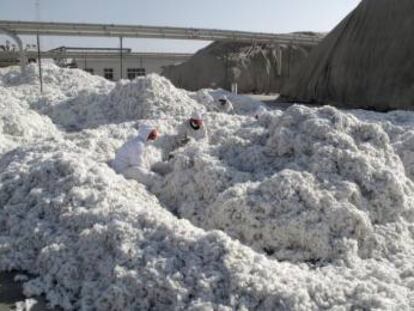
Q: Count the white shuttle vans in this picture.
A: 0